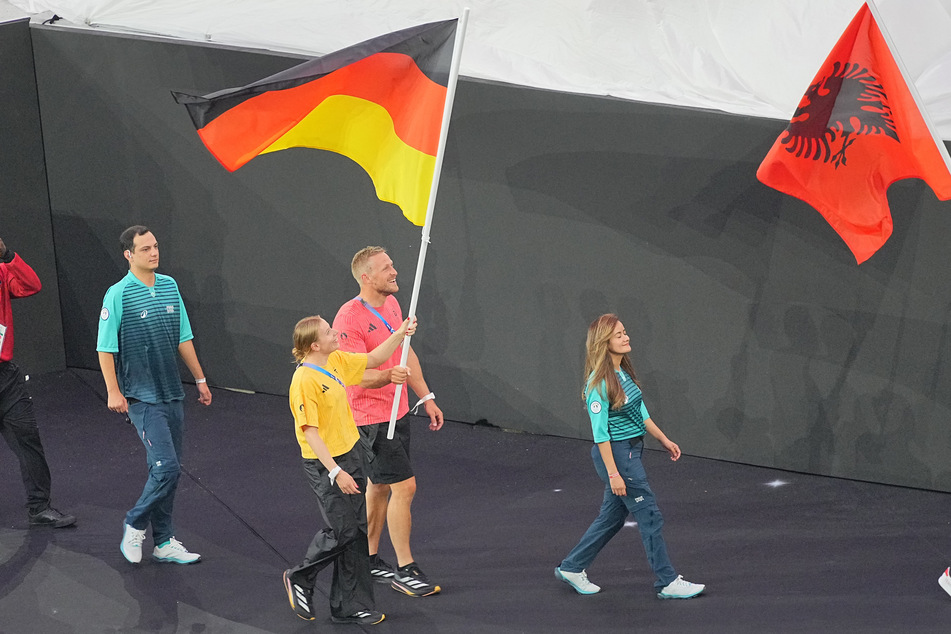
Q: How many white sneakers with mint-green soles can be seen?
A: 4